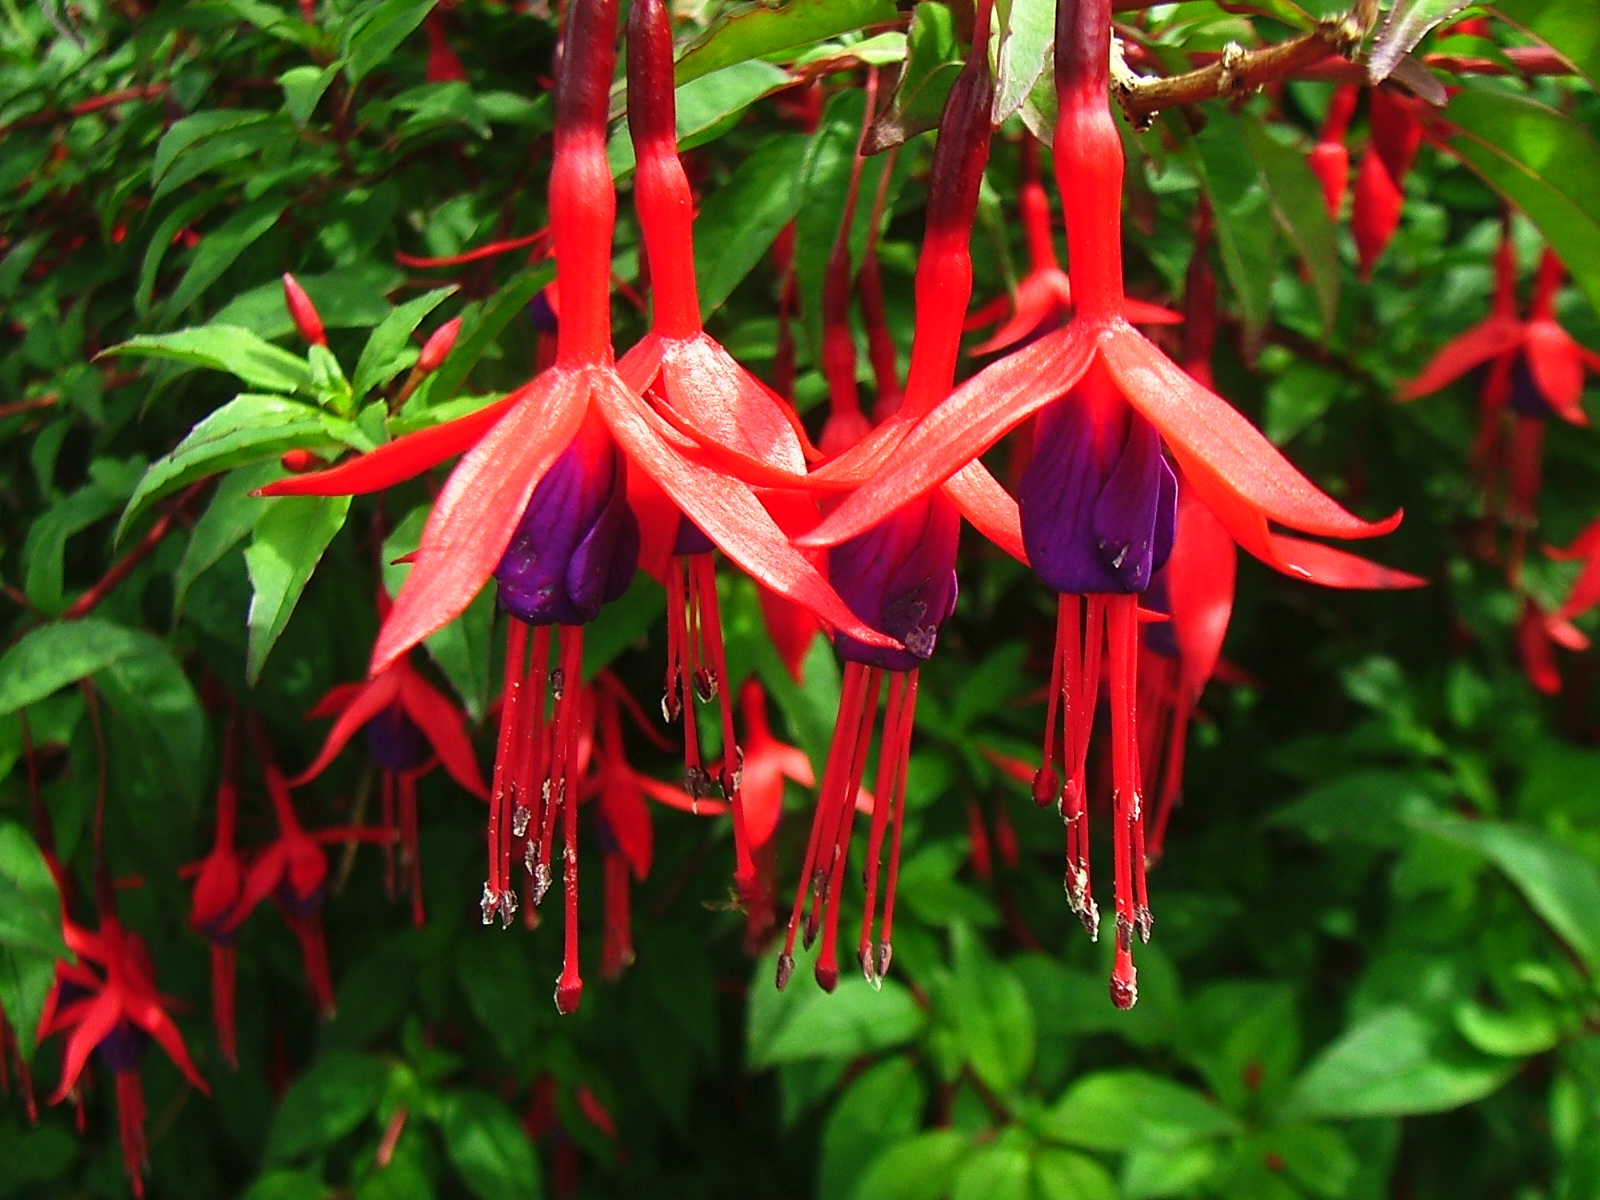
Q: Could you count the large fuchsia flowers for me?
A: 4